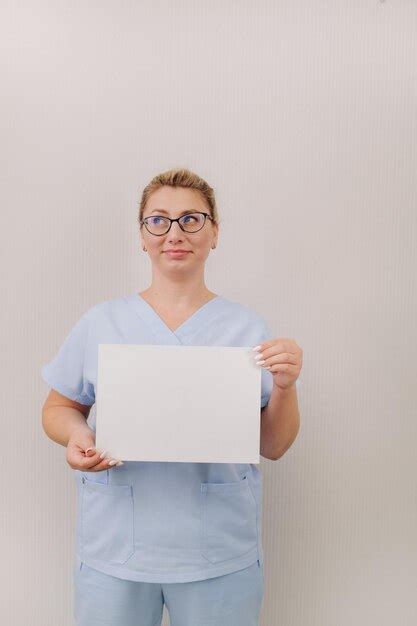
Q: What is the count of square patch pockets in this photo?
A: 2